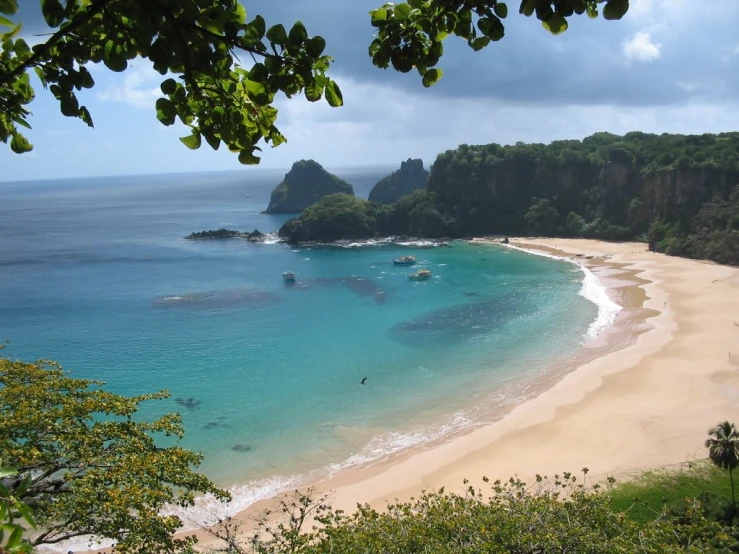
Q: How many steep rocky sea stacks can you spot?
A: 2